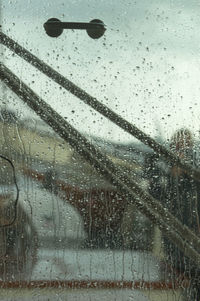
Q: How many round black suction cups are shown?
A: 2